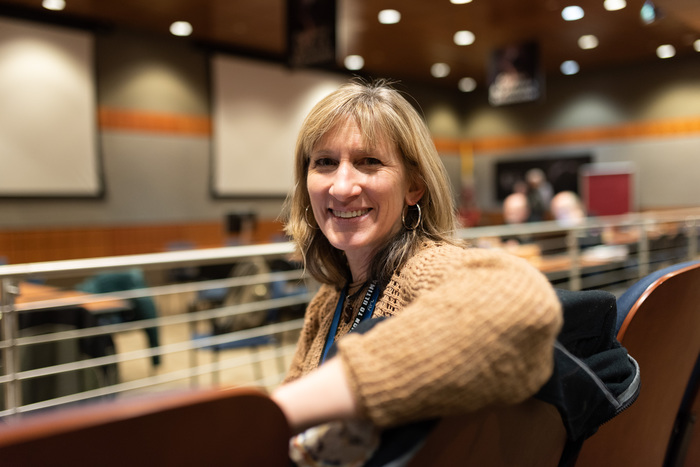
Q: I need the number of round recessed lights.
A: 14